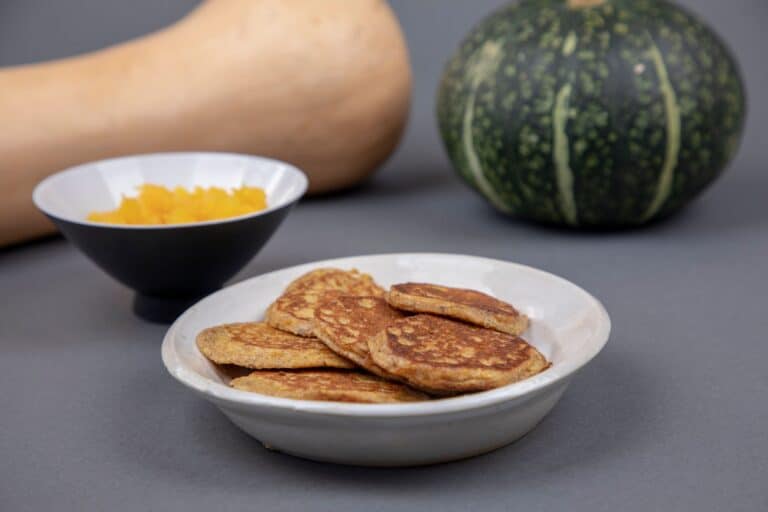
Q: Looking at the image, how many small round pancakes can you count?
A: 6